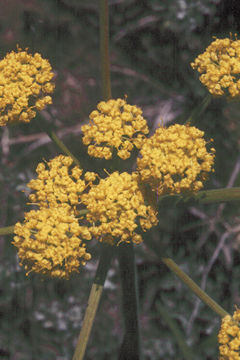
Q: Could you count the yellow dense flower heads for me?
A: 8